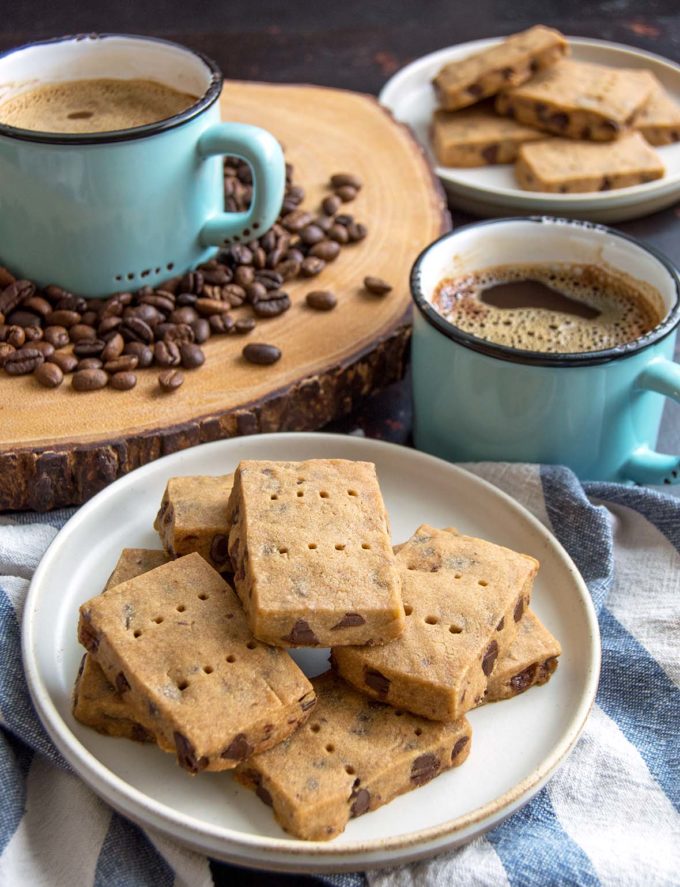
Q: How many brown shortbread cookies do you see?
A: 12